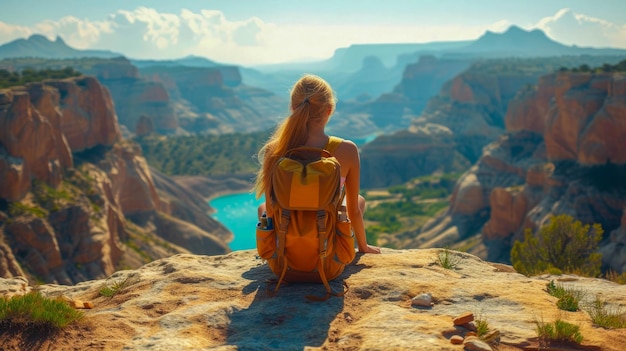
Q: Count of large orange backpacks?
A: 1